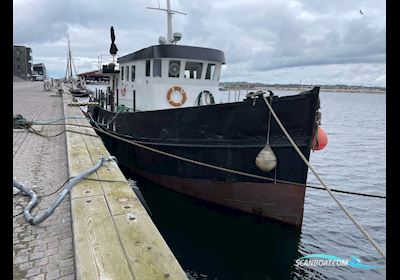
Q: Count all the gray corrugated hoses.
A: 1